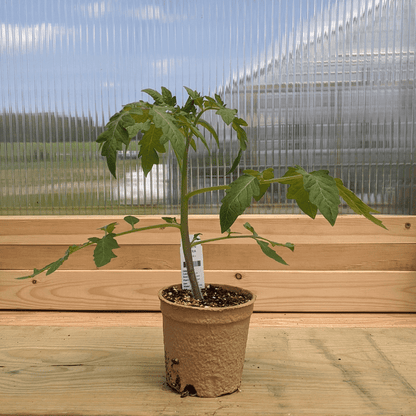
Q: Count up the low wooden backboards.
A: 3